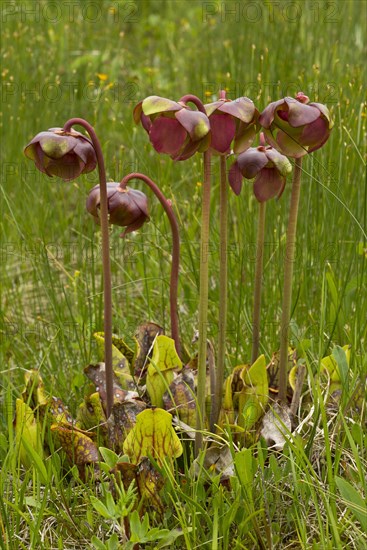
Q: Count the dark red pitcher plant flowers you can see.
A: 6